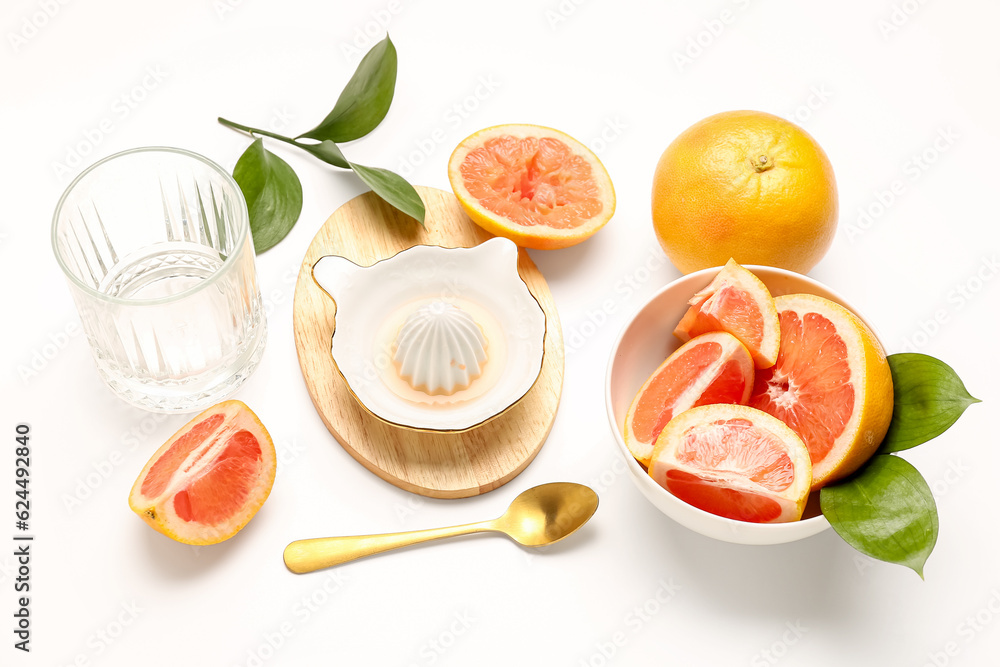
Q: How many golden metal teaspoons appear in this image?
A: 1